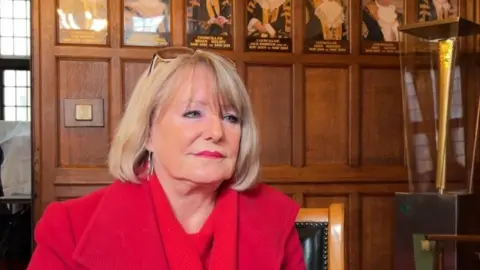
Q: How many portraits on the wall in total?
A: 7